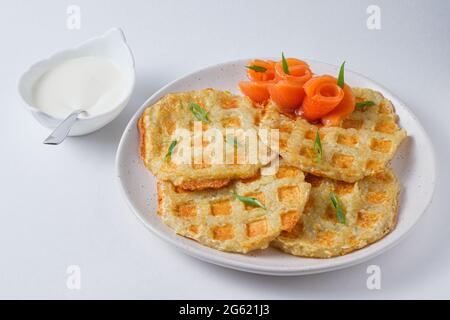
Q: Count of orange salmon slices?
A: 3